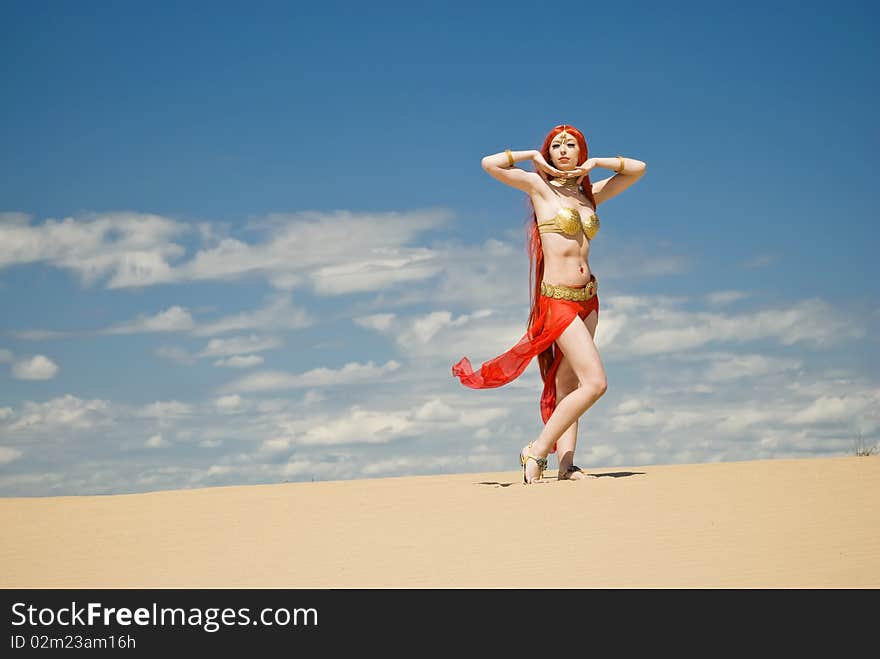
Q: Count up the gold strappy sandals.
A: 2